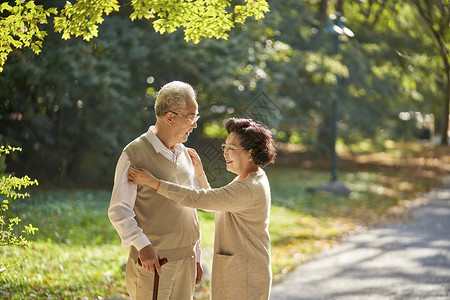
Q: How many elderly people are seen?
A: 2